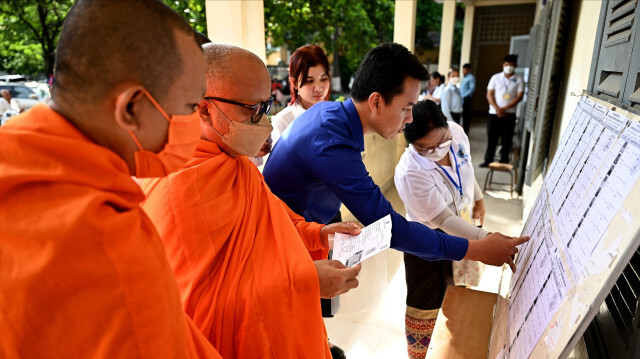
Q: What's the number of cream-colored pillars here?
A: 4